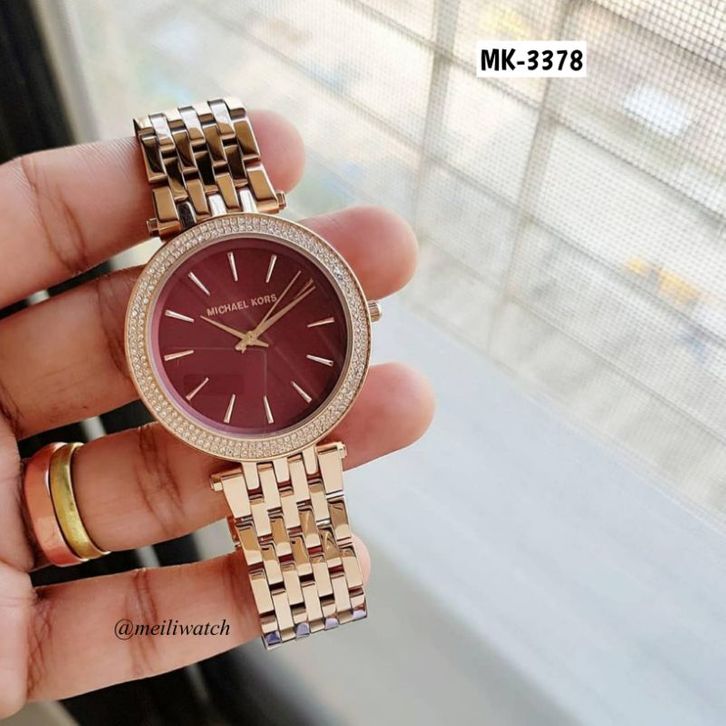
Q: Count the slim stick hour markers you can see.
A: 12